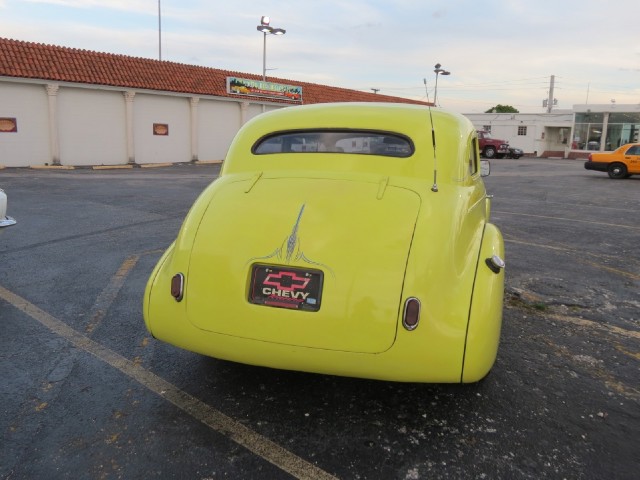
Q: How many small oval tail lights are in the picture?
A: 2